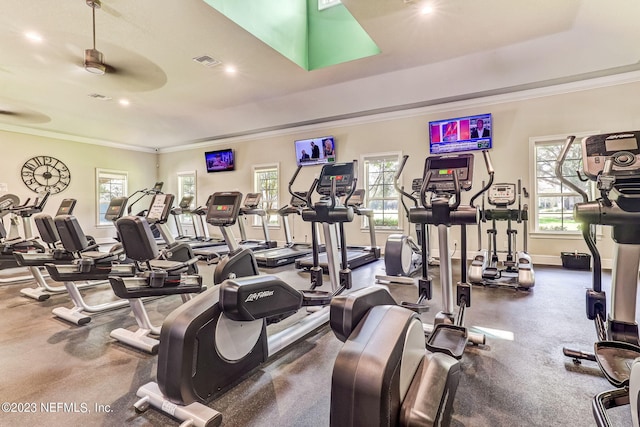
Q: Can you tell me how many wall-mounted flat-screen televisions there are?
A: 3